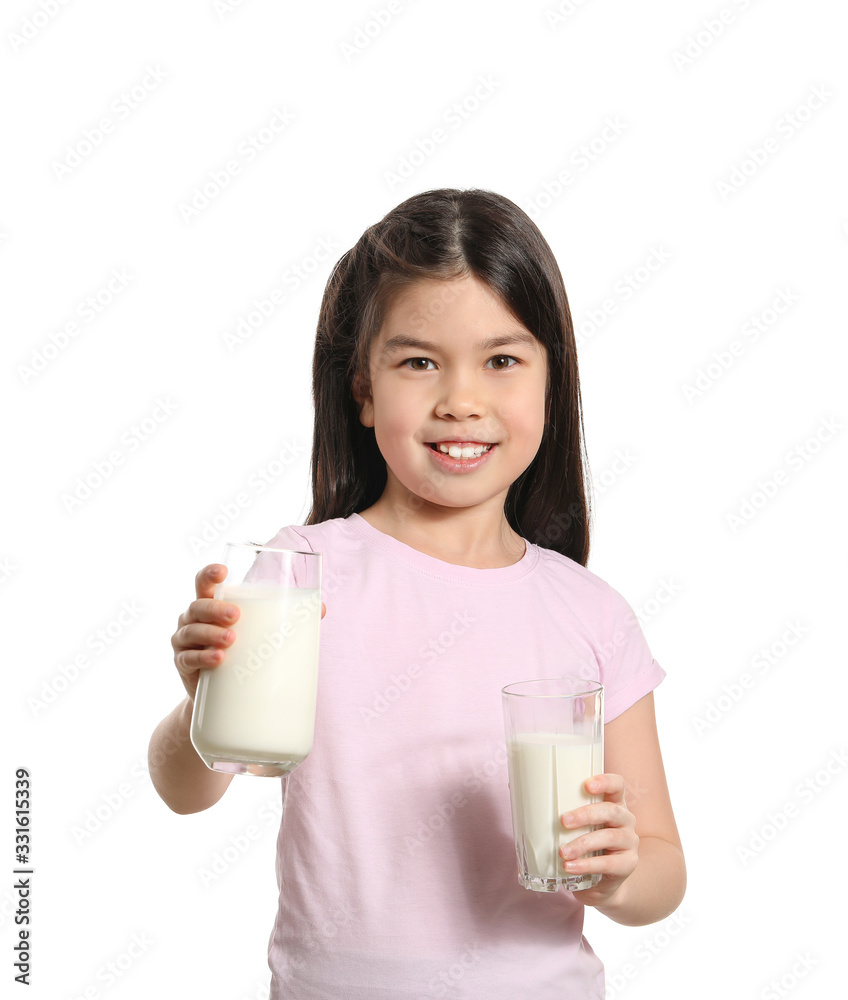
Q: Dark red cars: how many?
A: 0